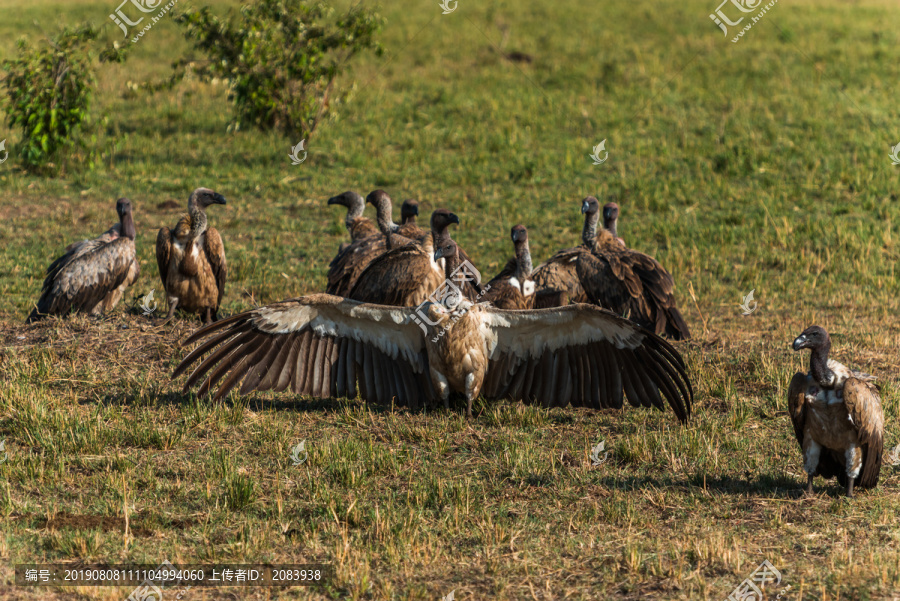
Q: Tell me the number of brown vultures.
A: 11